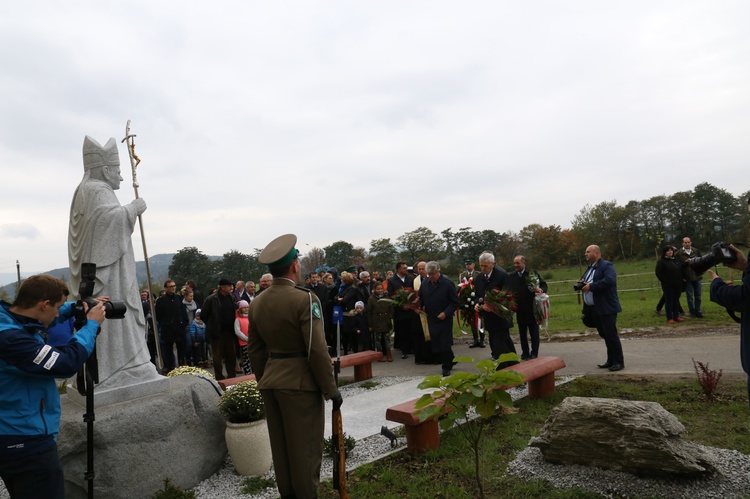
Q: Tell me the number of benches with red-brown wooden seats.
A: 2